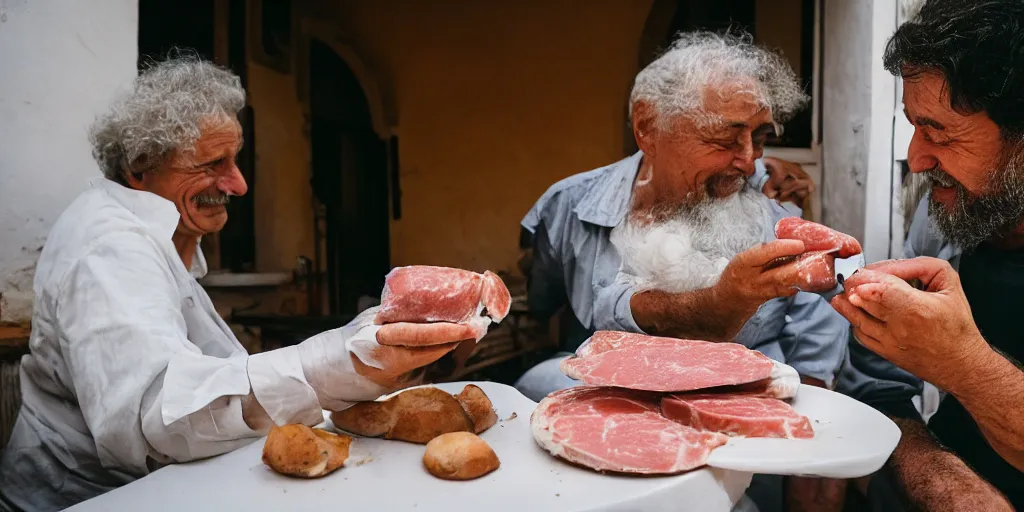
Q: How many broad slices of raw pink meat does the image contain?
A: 3